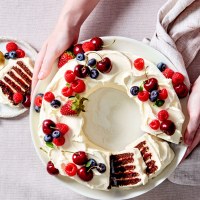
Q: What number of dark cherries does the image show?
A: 12